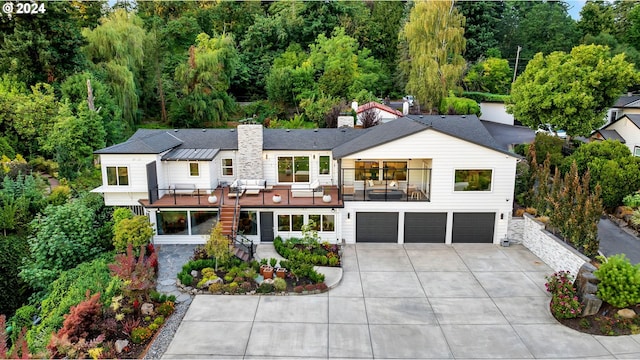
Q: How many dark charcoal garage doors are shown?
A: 3